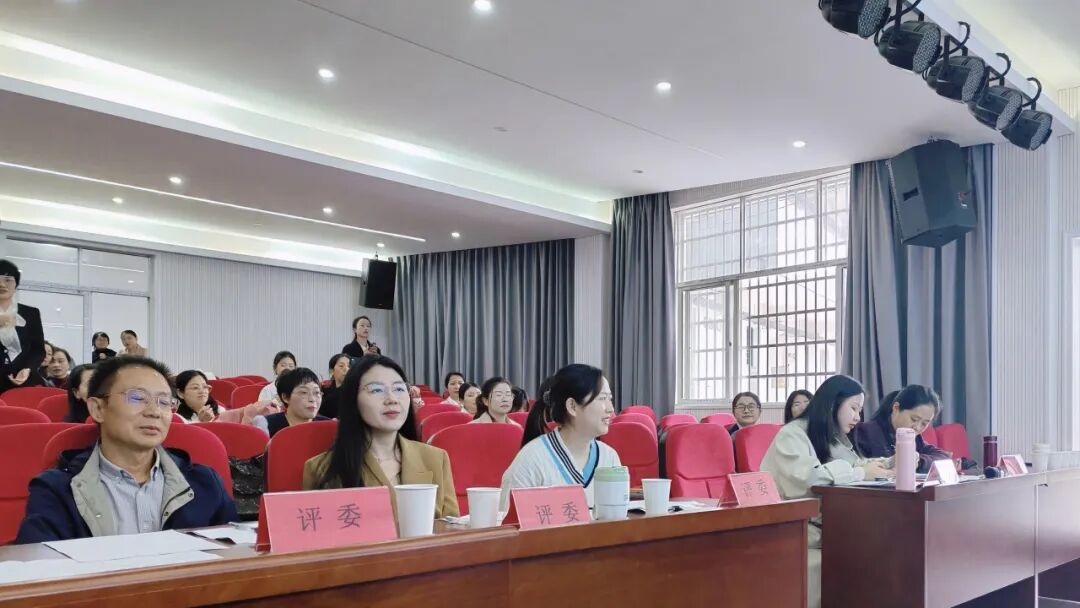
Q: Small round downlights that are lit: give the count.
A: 9